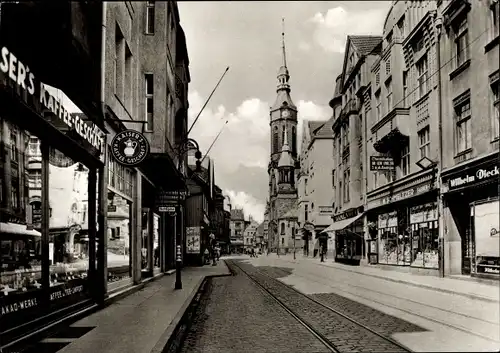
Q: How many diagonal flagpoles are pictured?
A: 2